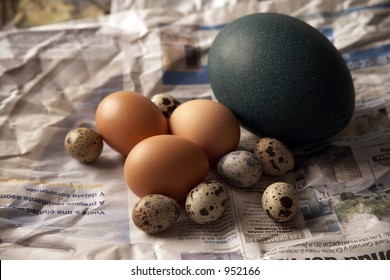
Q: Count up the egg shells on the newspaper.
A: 11